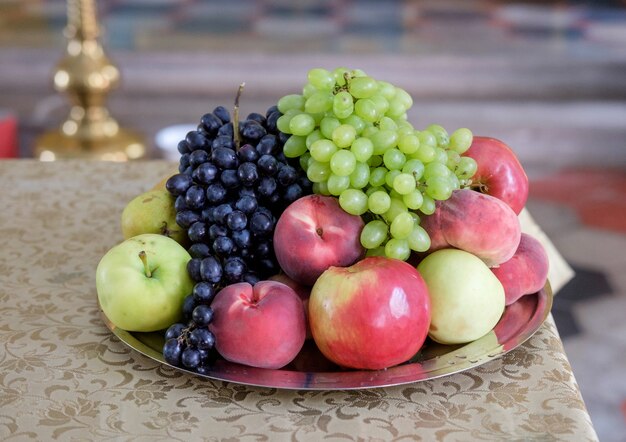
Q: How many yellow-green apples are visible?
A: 2